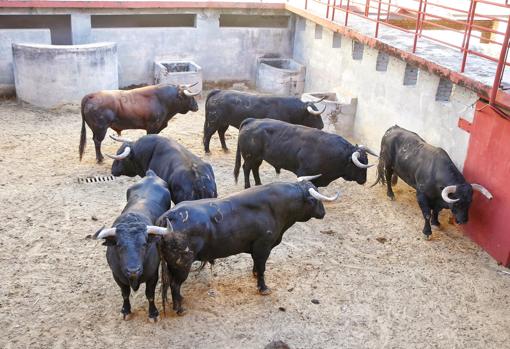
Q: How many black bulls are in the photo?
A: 6